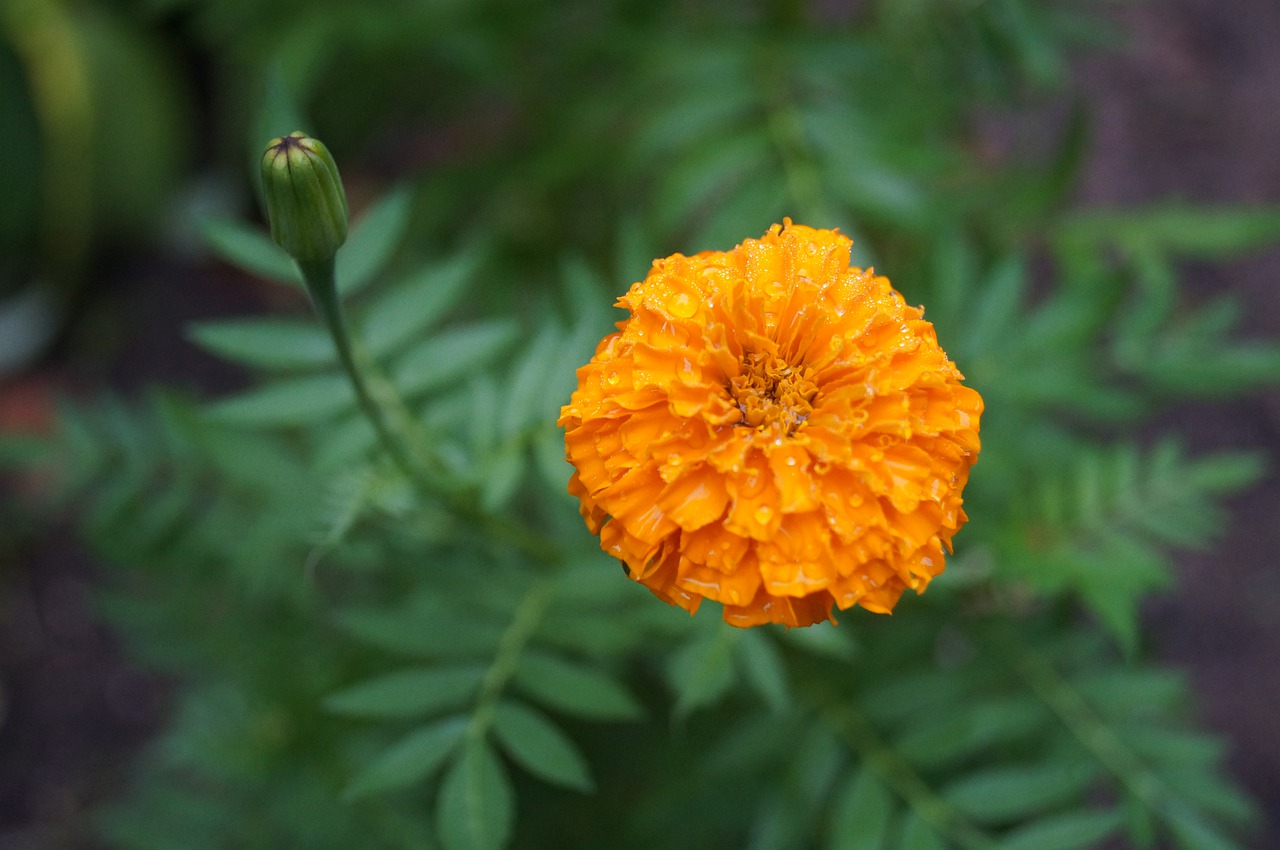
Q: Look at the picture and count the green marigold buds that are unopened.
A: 1